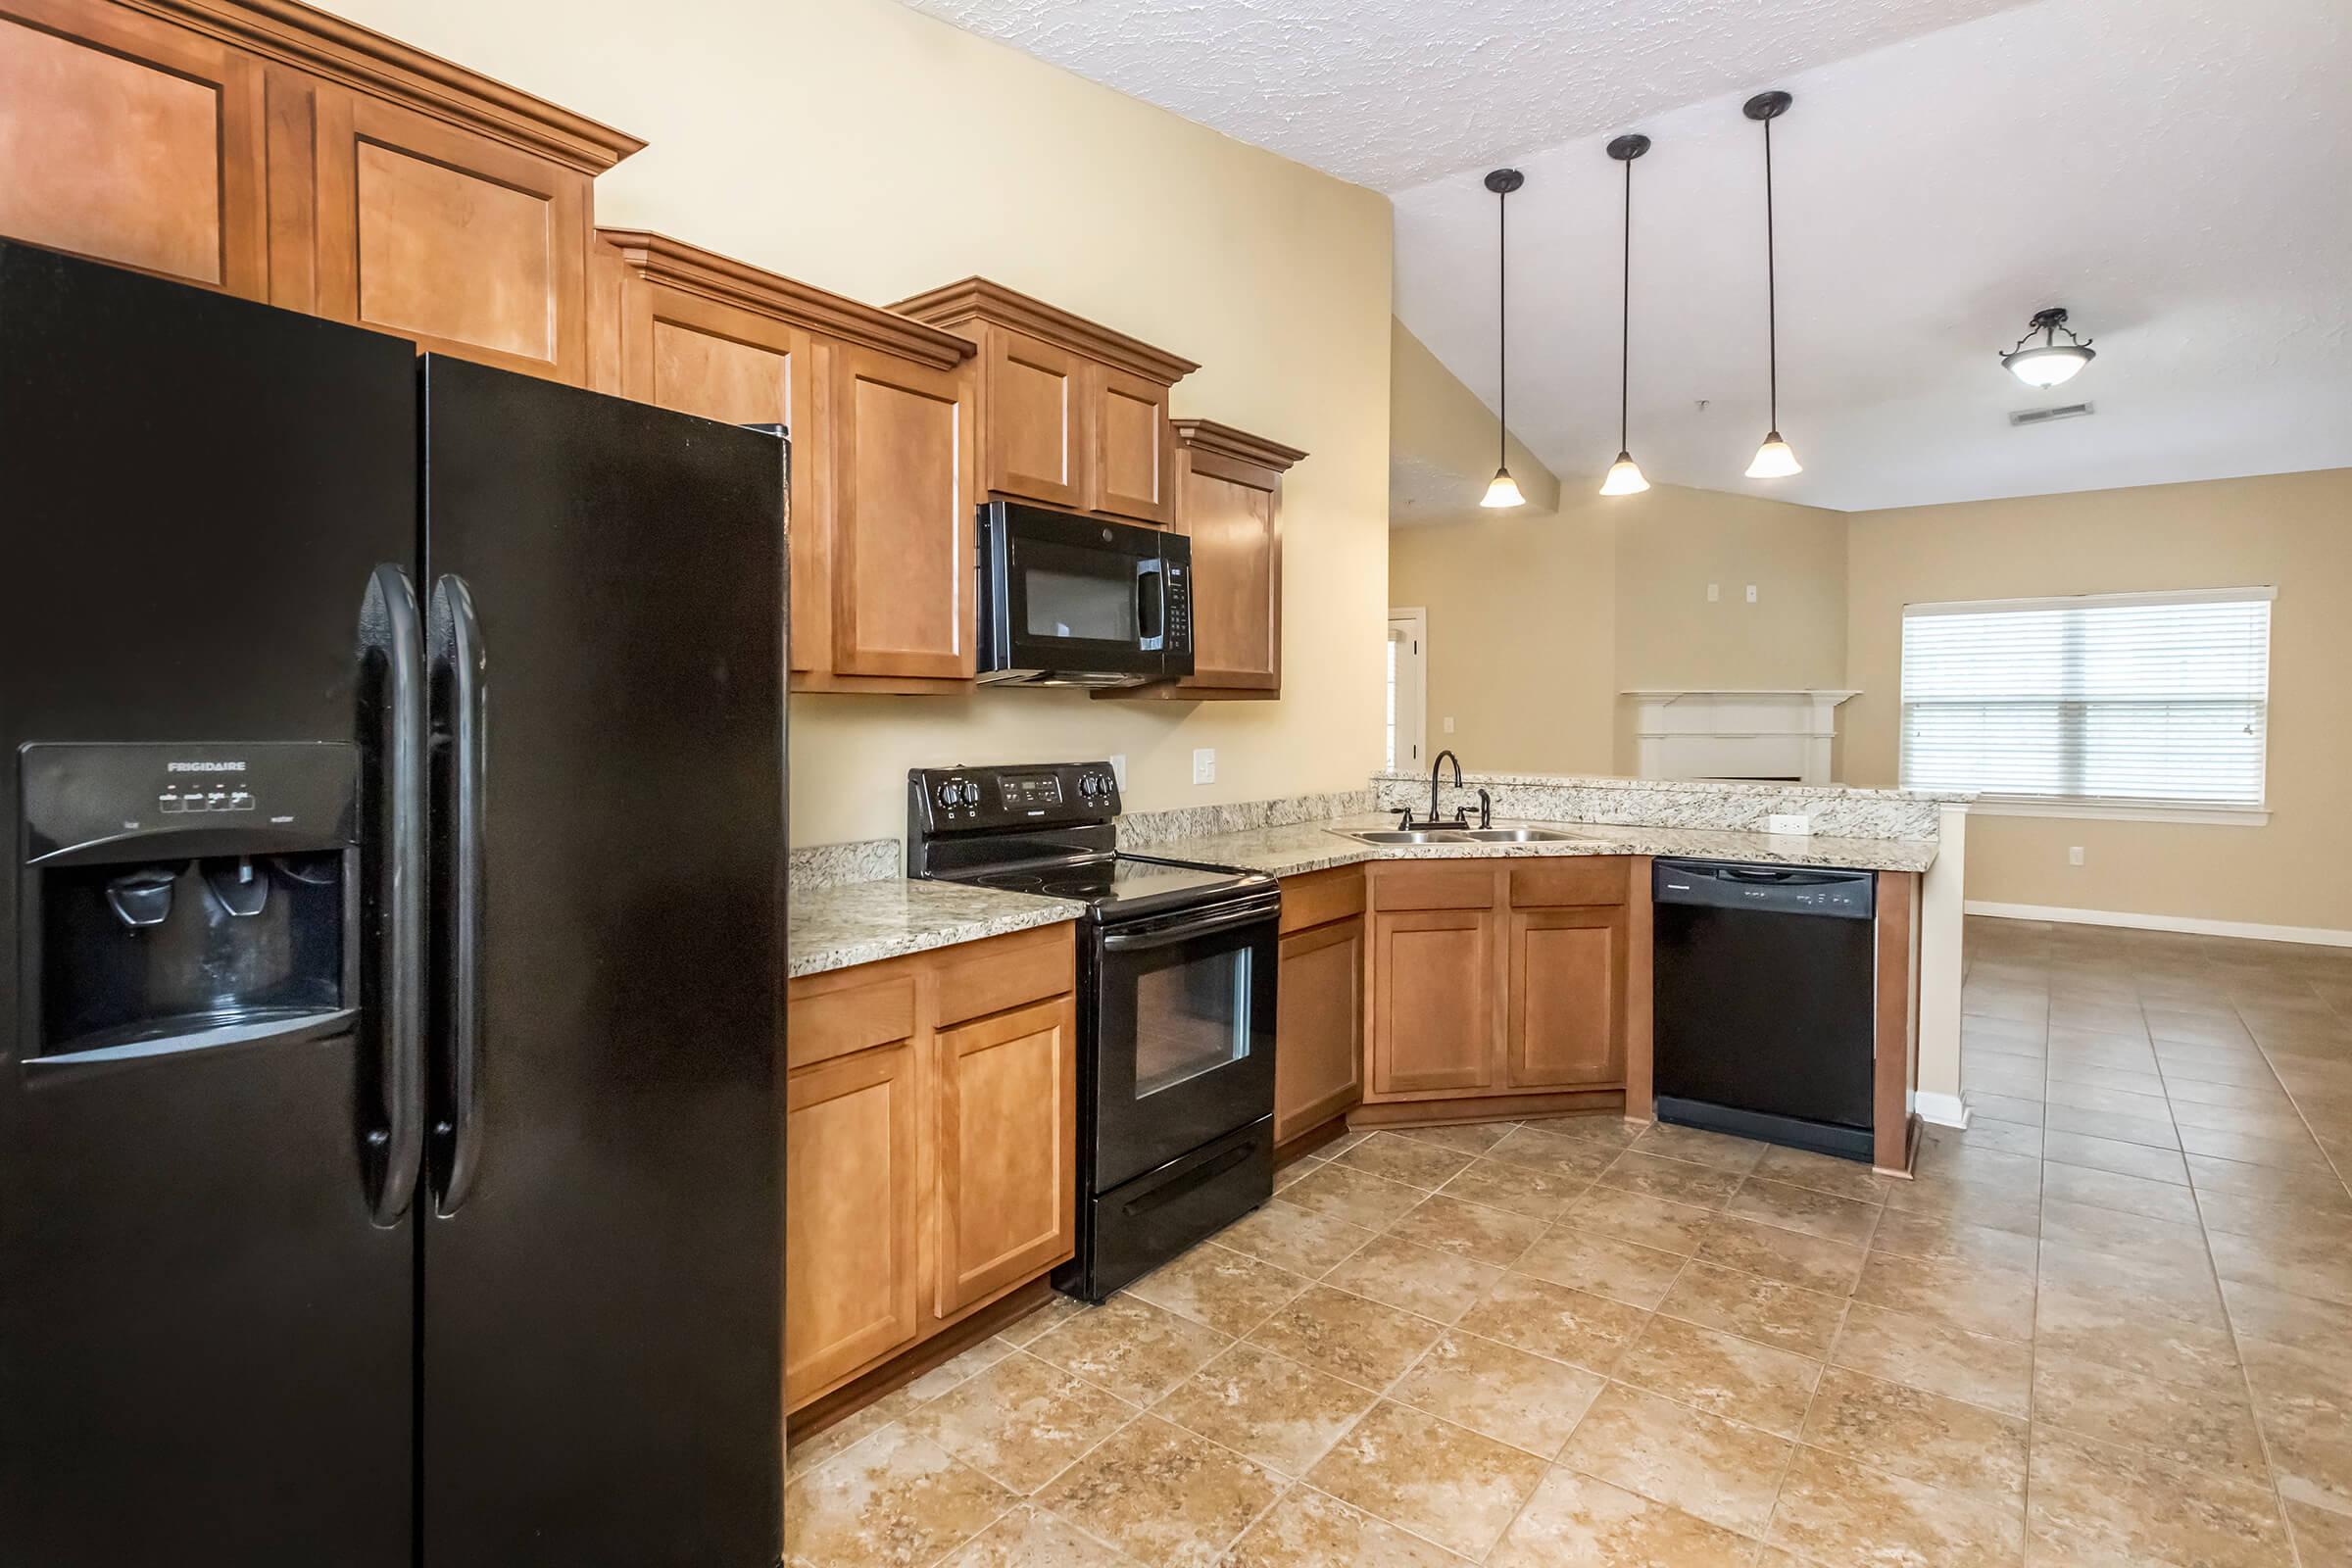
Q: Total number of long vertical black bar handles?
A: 2